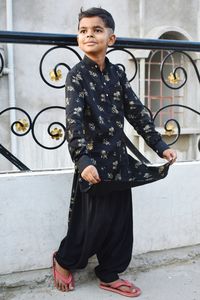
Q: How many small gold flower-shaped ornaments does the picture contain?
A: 5